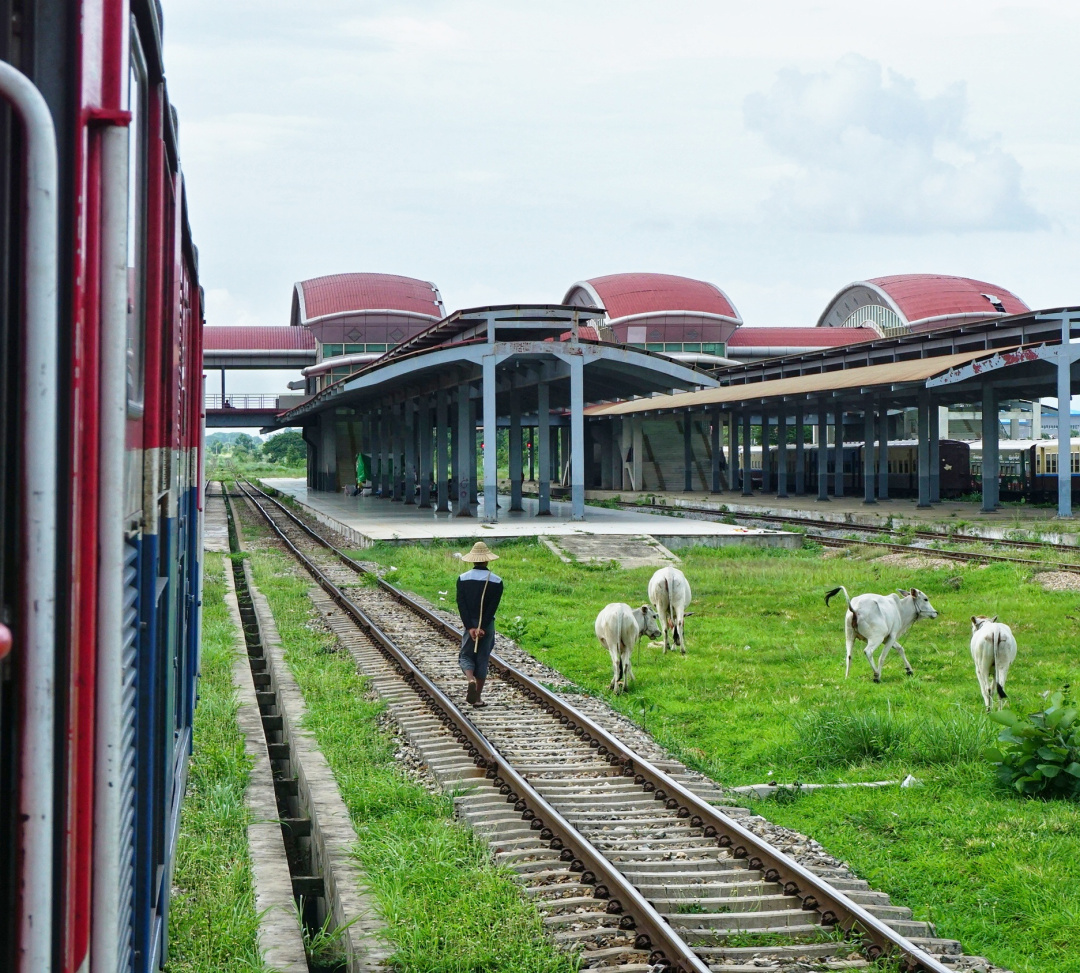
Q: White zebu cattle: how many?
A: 4